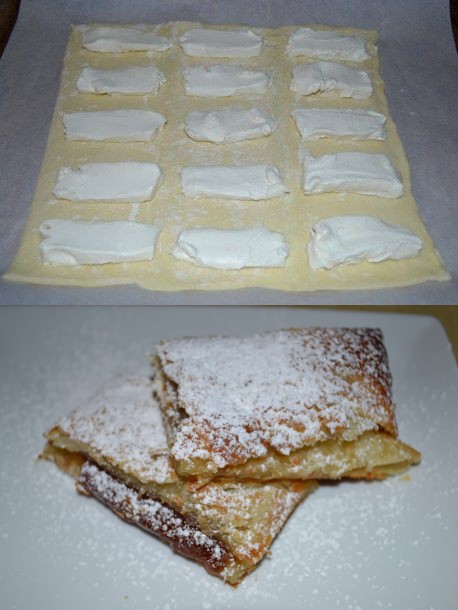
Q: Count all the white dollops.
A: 15